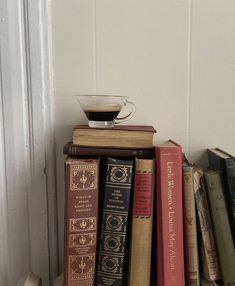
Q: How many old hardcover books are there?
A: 10